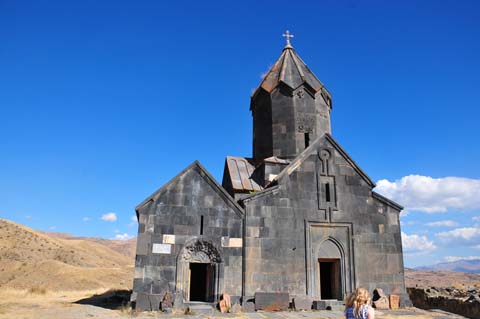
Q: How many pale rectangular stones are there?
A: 3